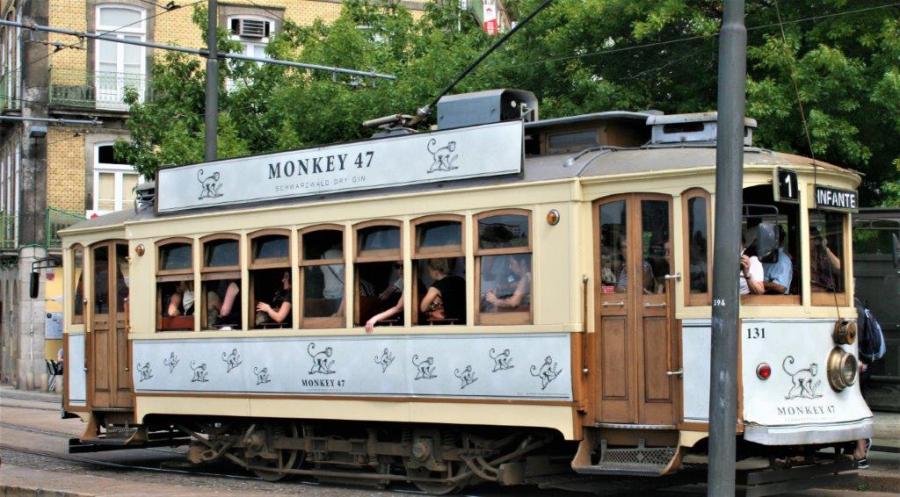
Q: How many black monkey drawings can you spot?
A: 14